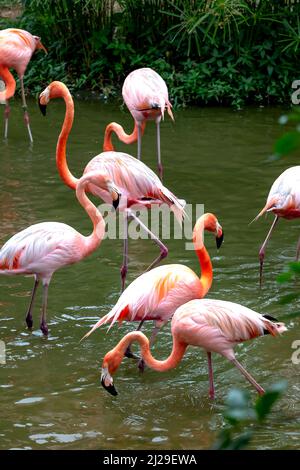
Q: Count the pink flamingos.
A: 7